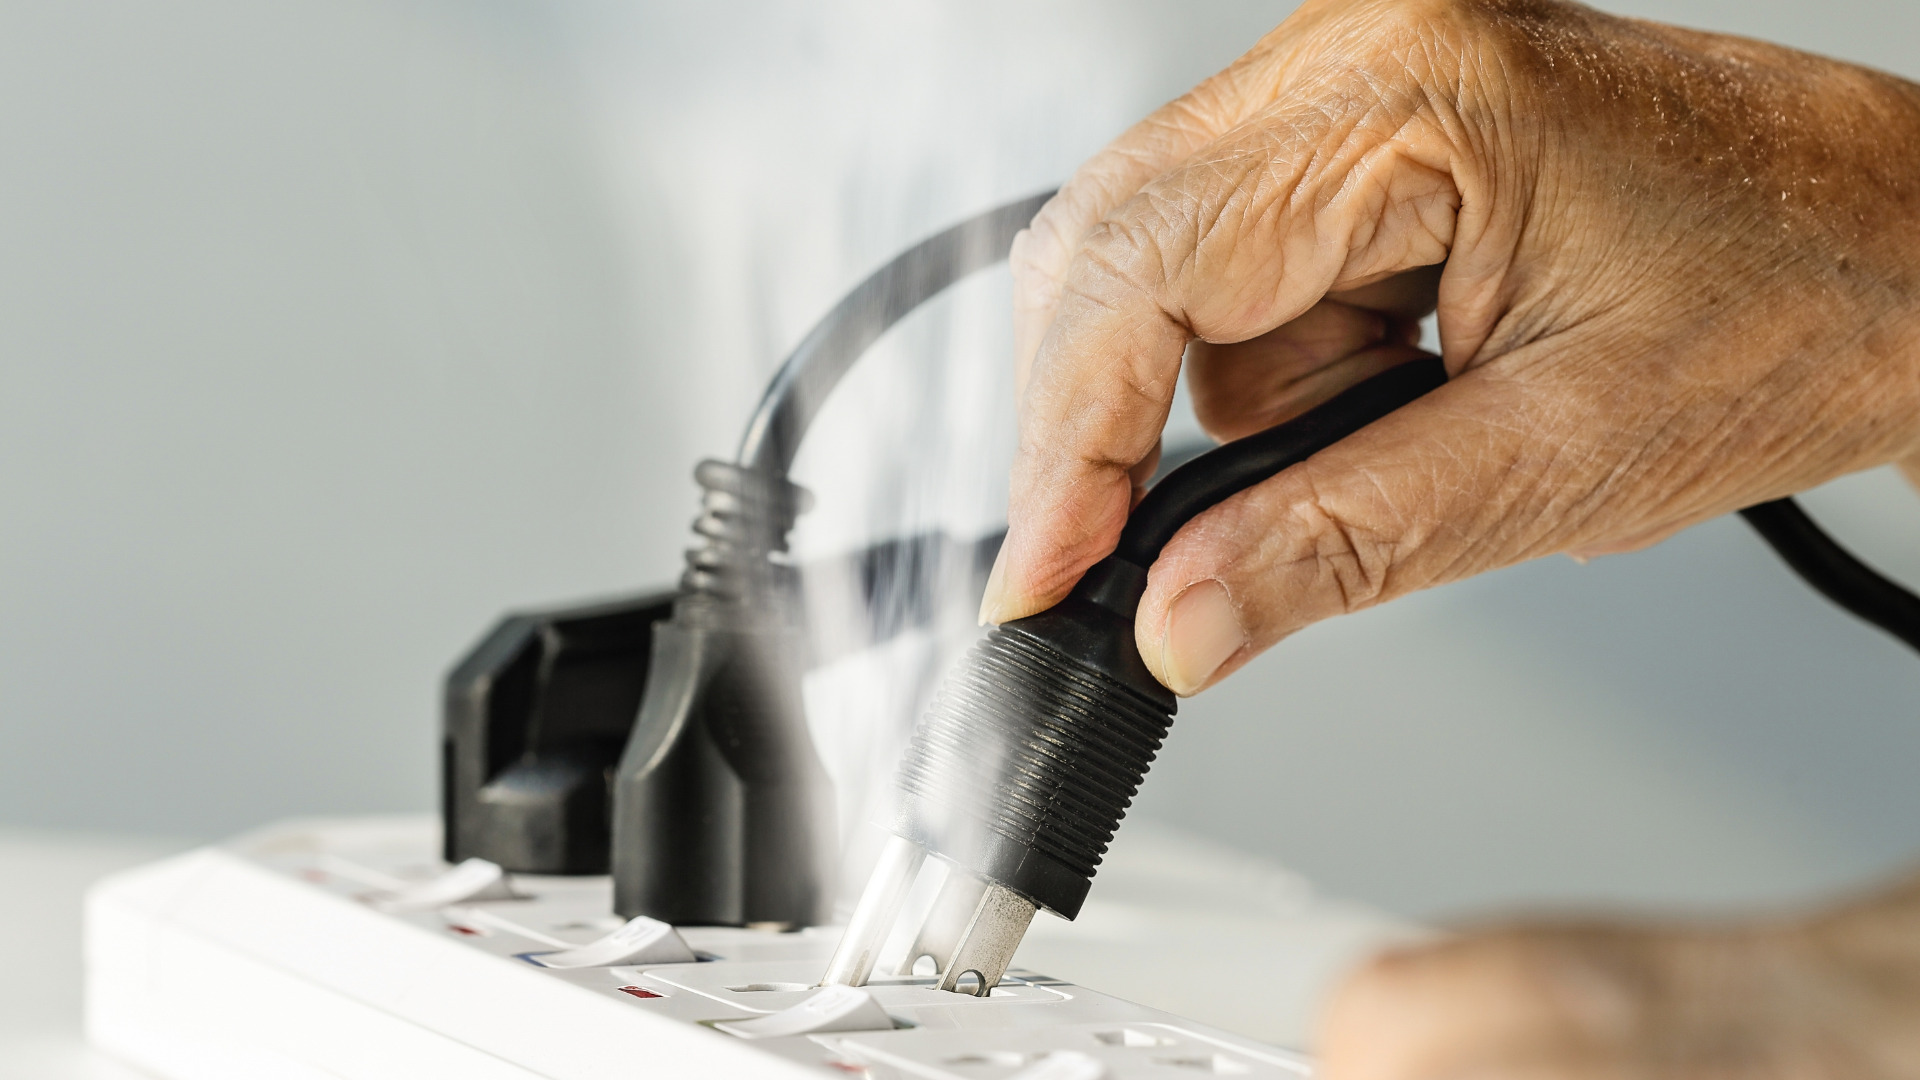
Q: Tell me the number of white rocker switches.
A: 4